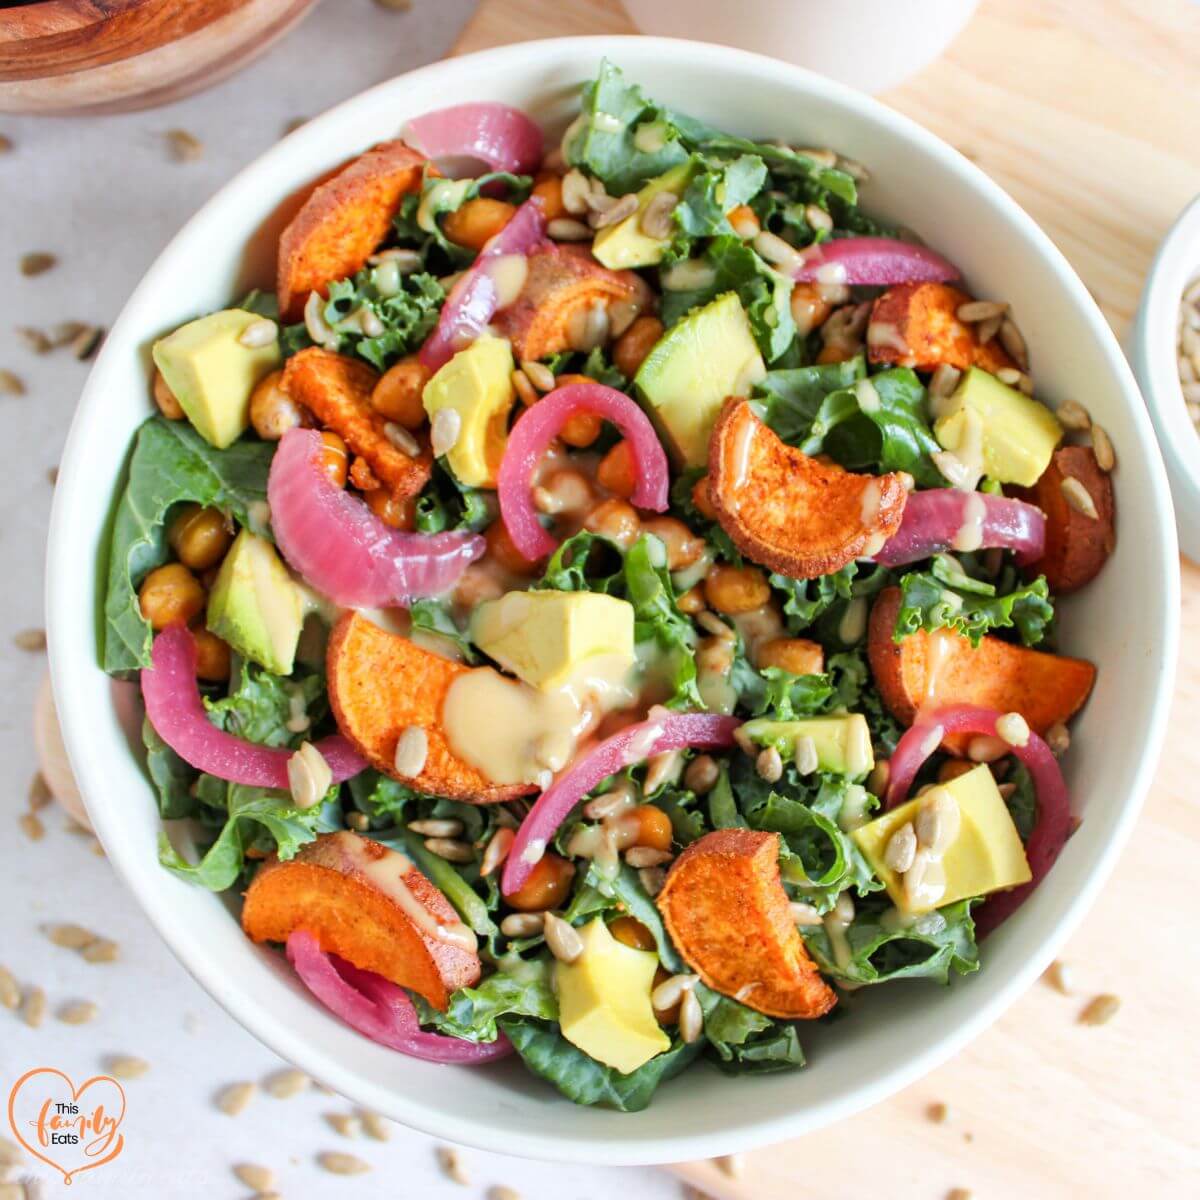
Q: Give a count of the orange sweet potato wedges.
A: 10